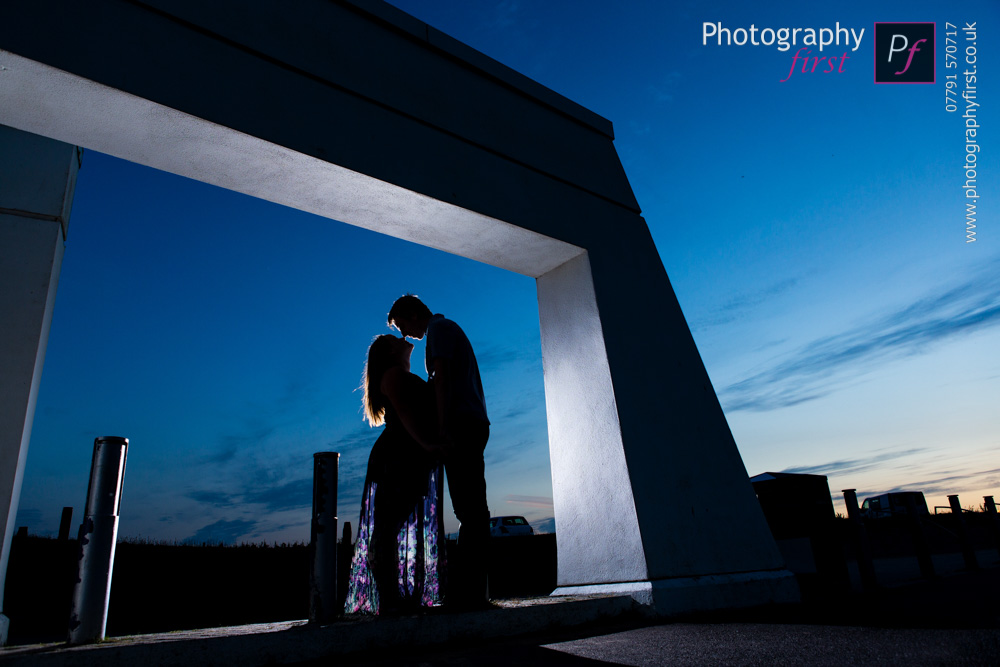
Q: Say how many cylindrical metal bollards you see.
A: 2